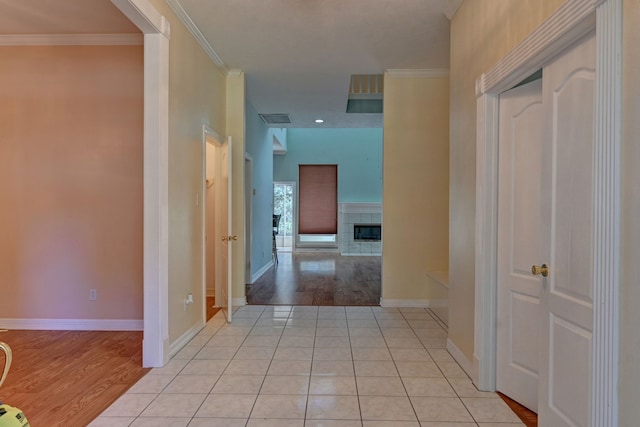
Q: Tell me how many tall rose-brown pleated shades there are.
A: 1